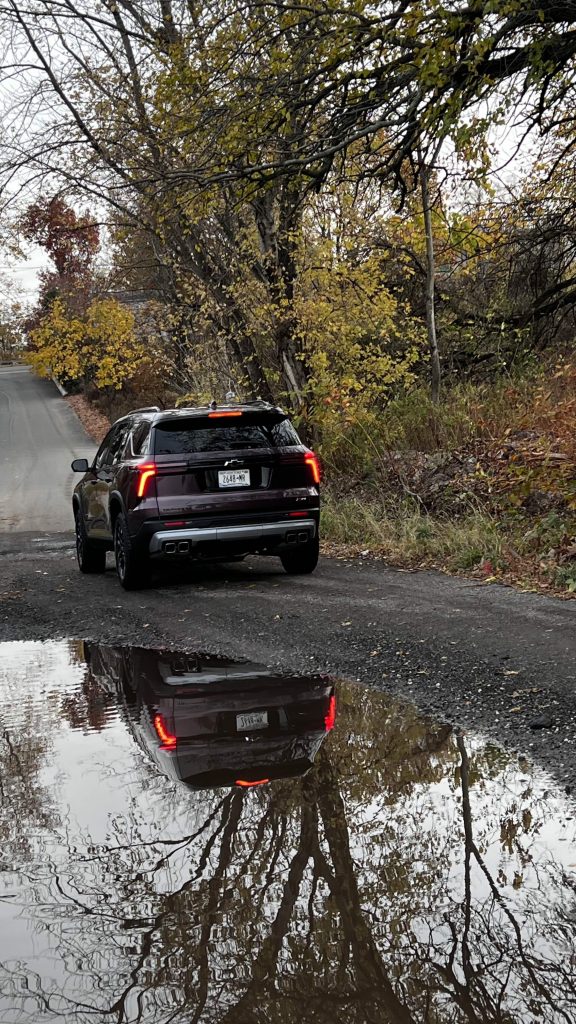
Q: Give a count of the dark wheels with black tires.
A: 3